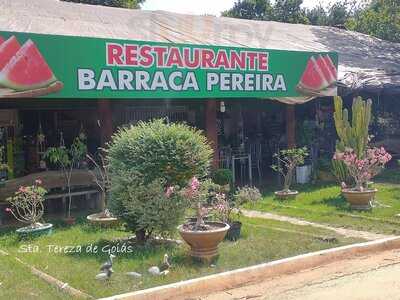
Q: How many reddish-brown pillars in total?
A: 3